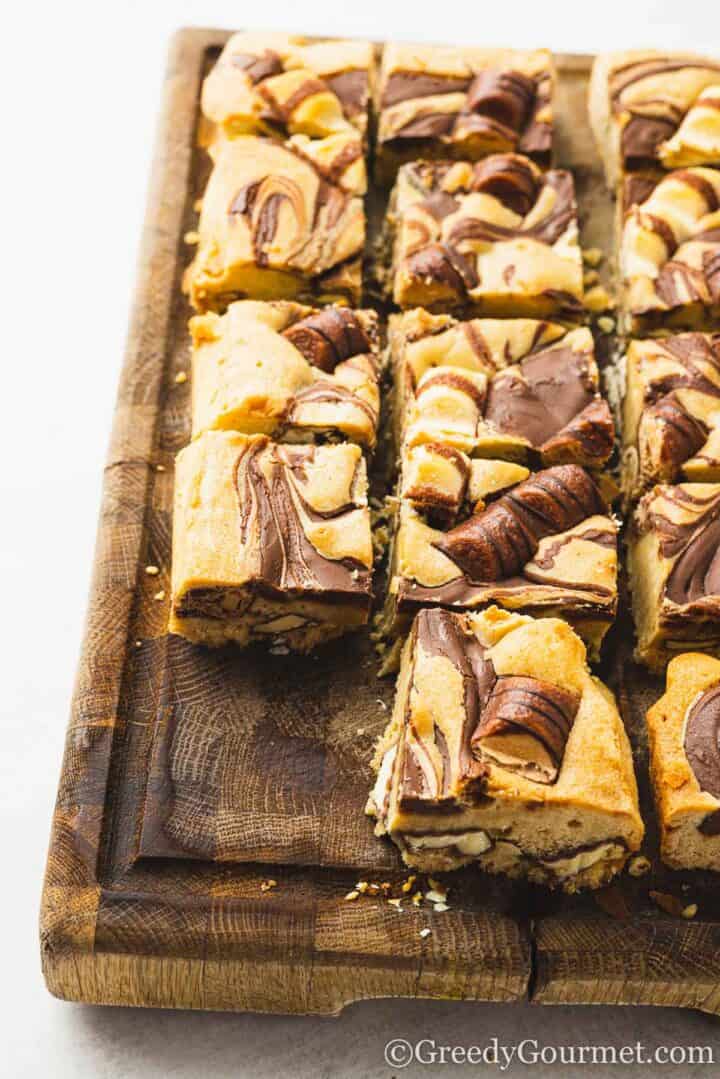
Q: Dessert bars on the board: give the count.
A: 14